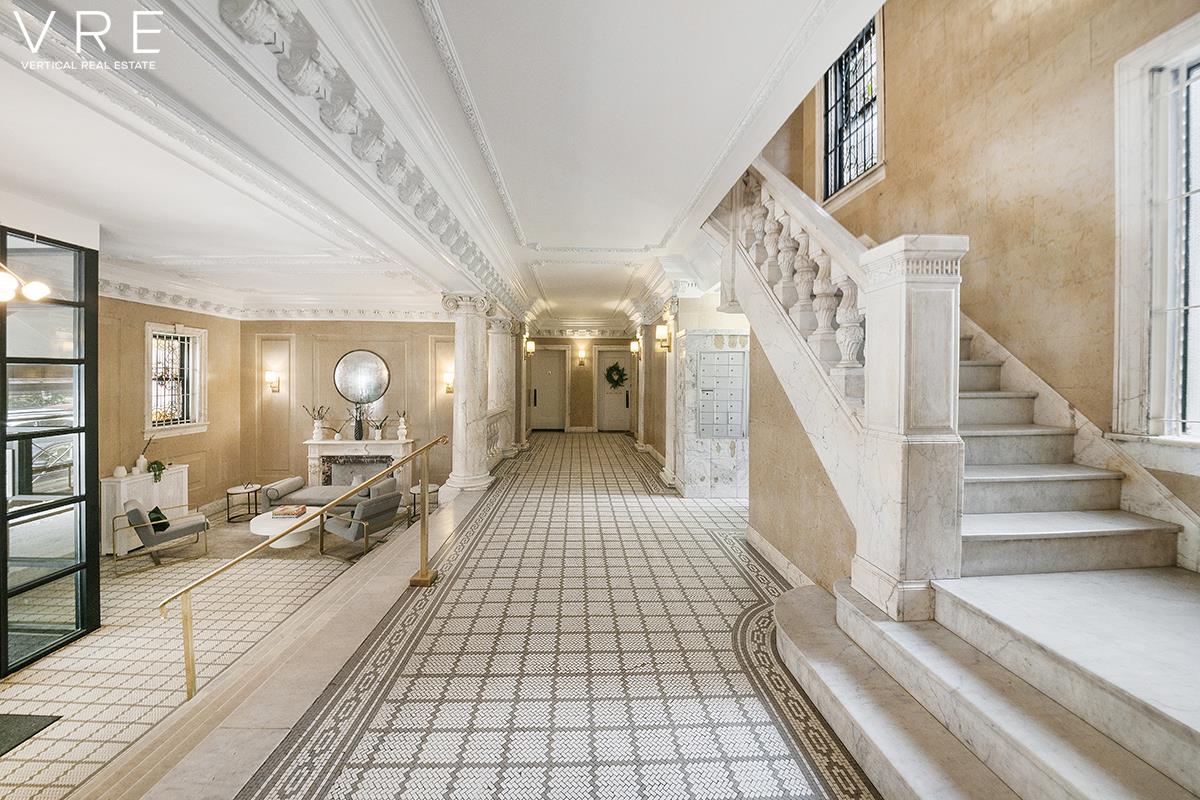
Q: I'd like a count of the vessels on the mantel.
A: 5